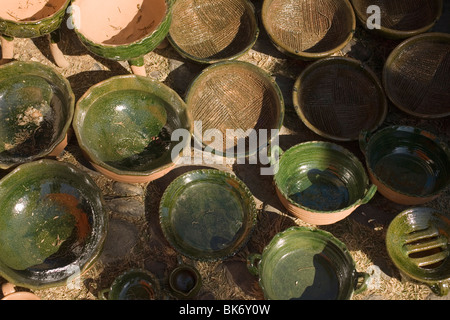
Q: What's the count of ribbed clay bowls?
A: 6